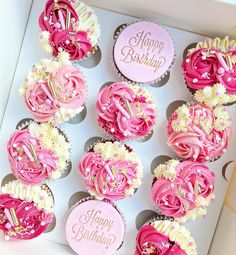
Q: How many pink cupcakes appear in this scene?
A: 12